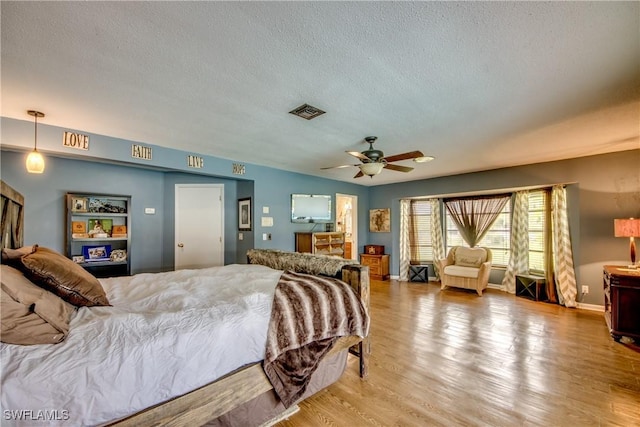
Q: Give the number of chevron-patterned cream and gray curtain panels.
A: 4